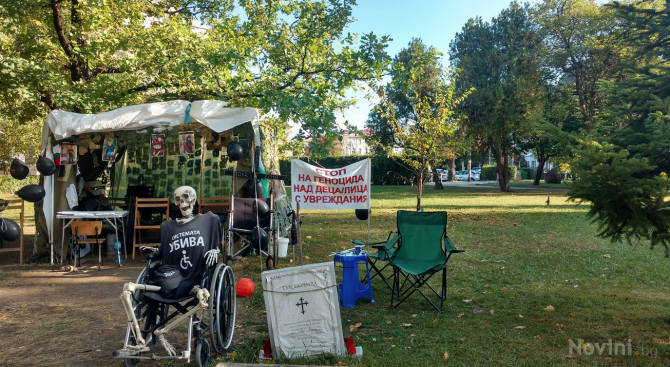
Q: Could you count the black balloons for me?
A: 8